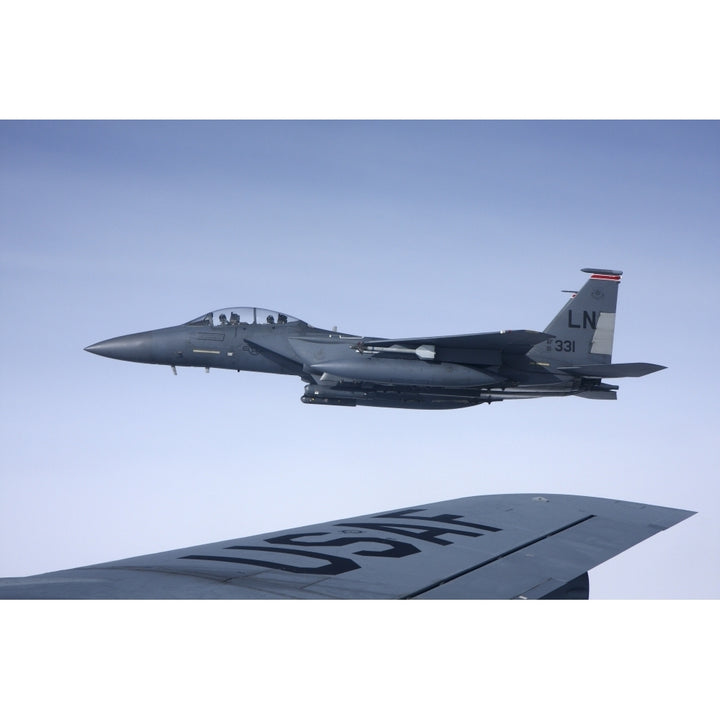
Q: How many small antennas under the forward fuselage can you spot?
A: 2